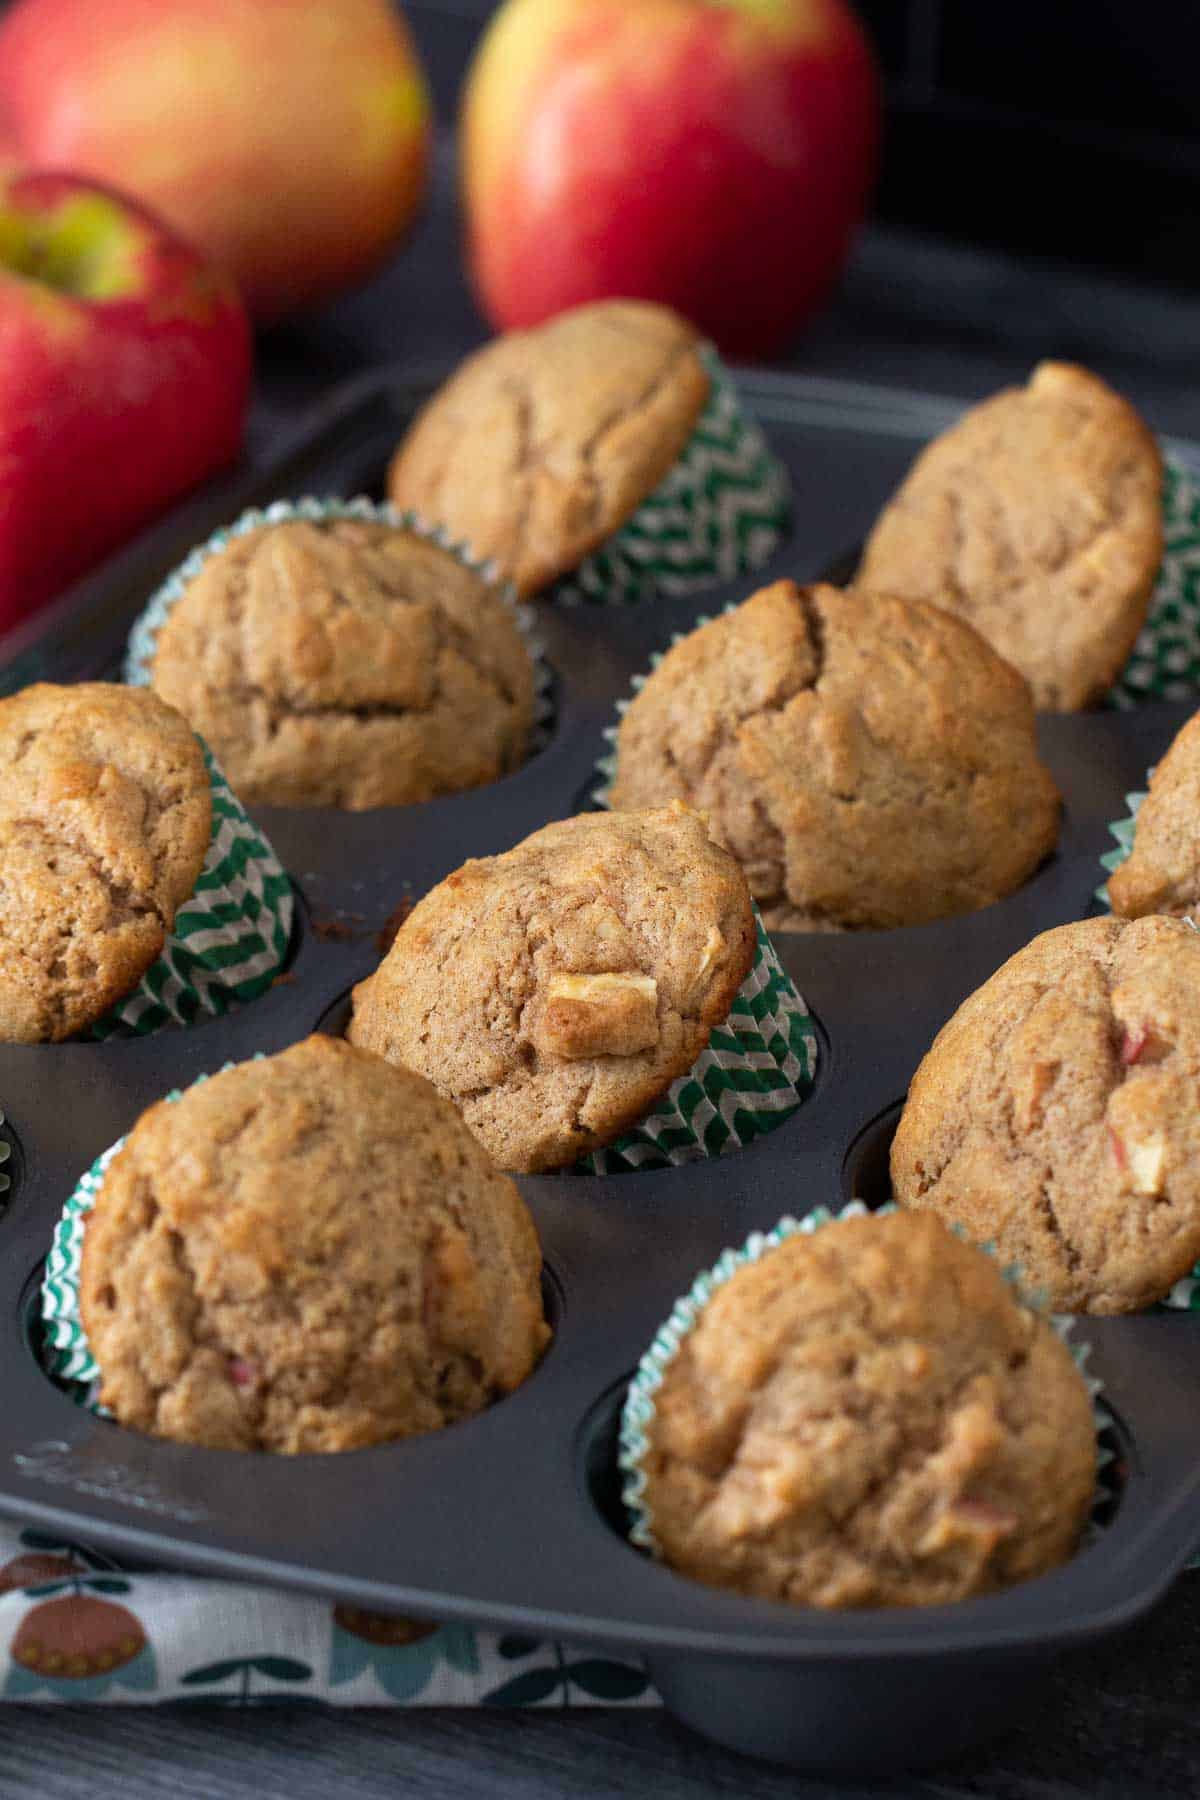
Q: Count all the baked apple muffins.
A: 10